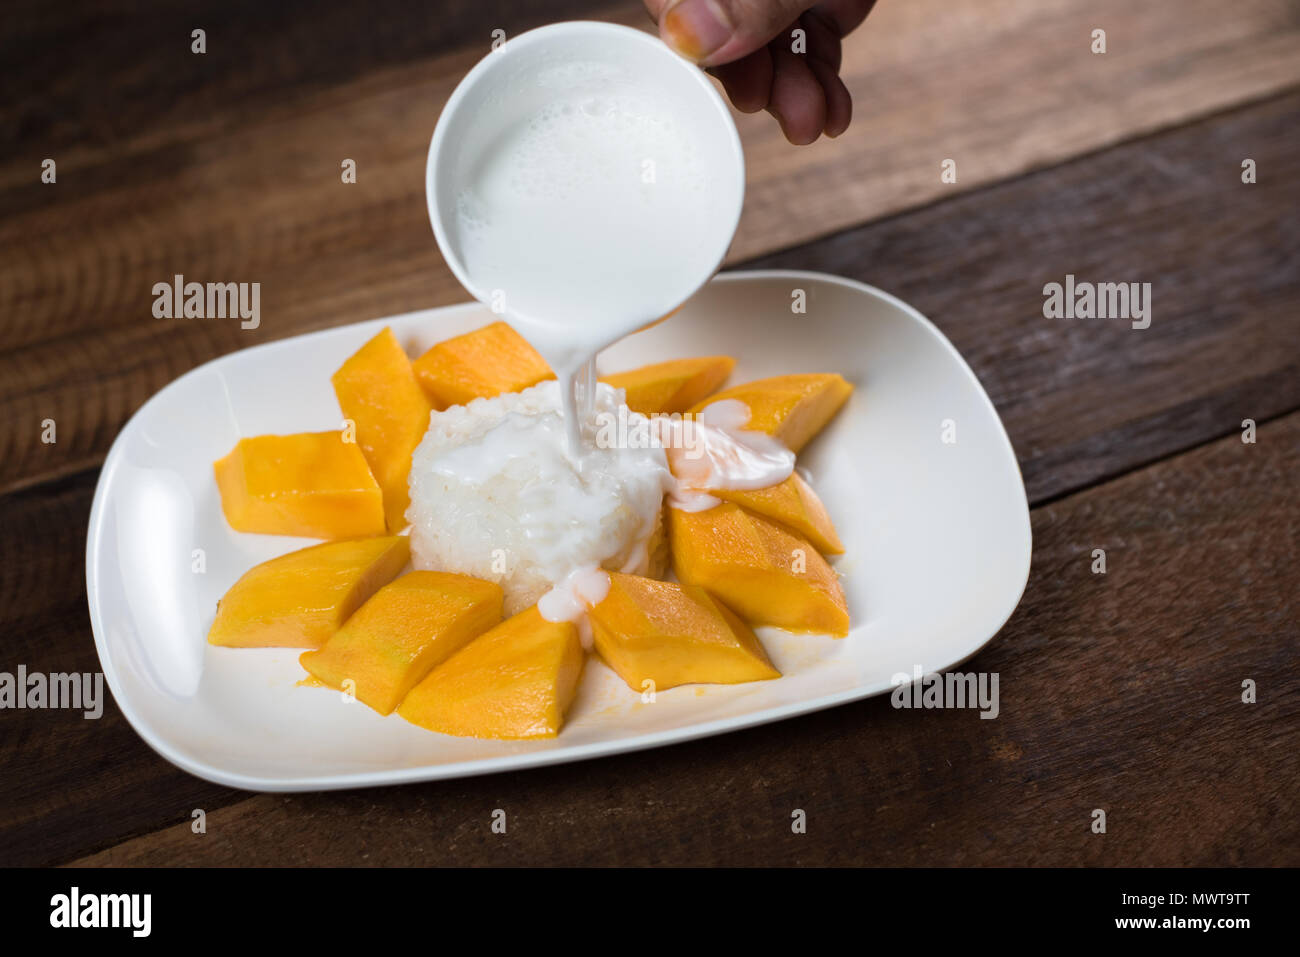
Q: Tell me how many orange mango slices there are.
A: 11